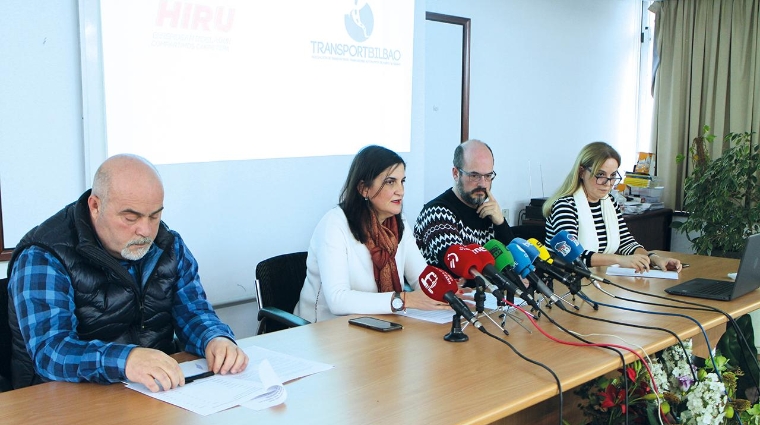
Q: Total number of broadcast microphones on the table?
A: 8